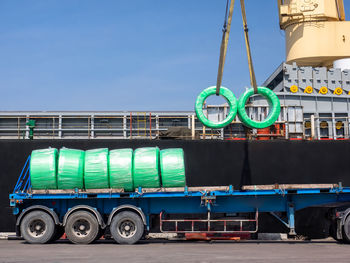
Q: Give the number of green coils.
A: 8